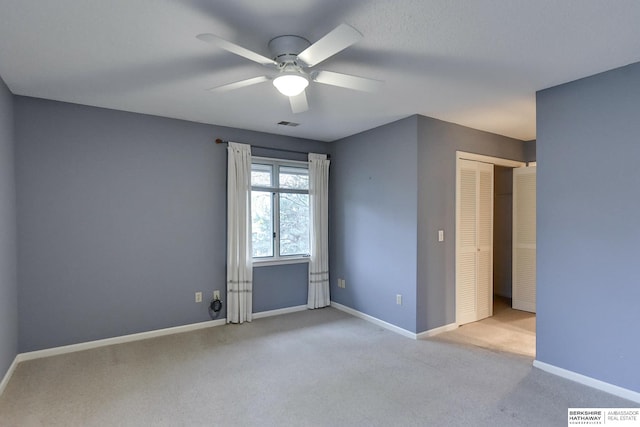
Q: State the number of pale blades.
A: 5